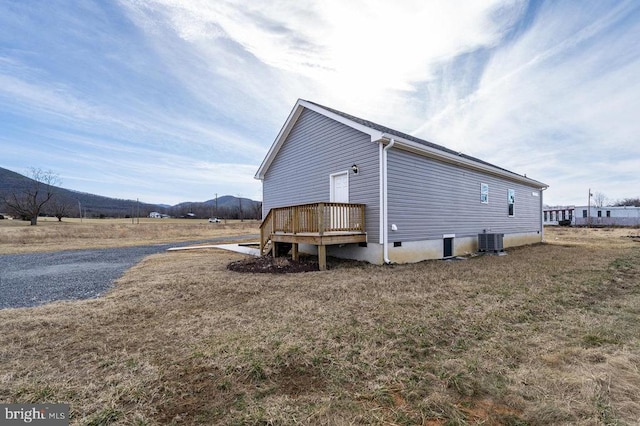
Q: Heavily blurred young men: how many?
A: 0